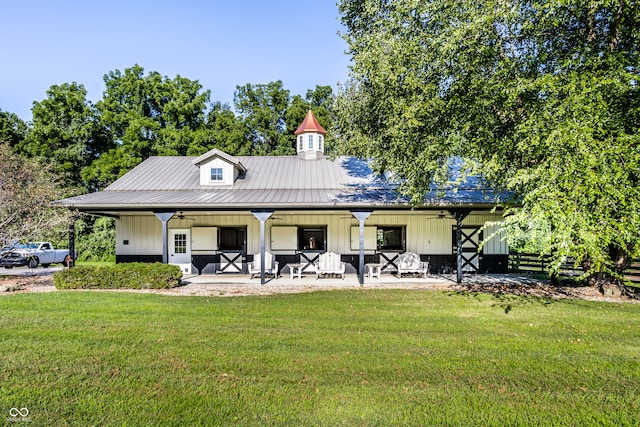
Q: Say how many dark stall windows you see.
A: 3